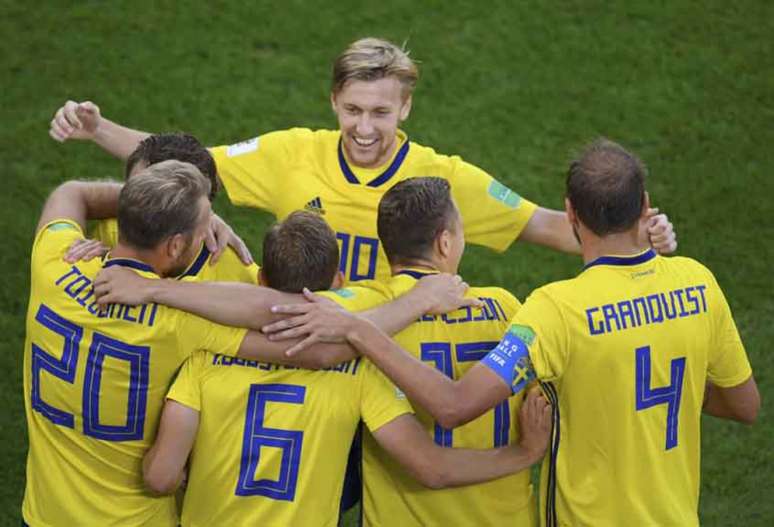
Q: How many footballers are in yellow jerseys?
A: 6